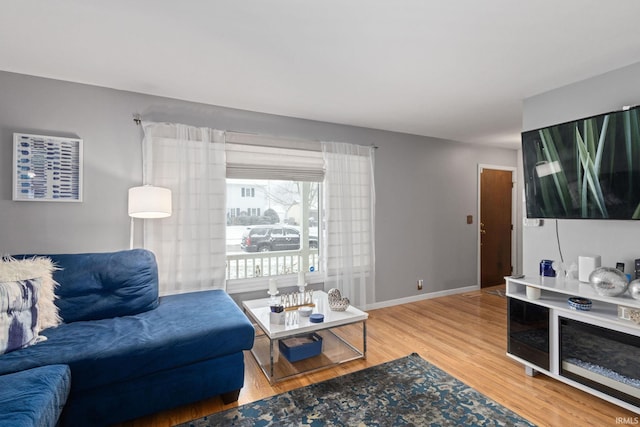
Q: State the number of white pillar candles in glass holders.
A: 2